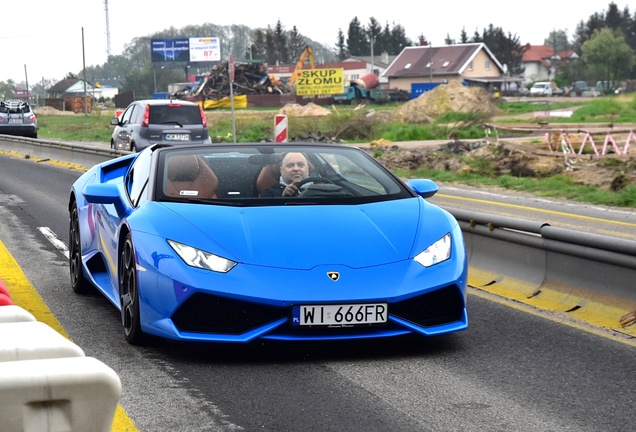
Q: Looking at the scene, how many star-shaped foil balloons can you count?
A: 0